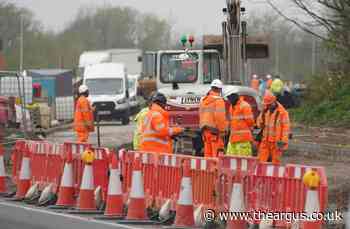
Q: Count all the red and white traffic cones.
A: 9